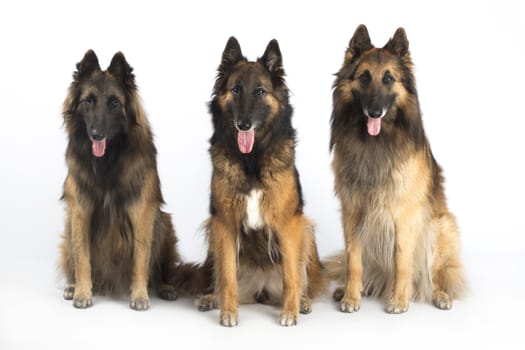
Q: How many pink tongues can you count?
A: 3